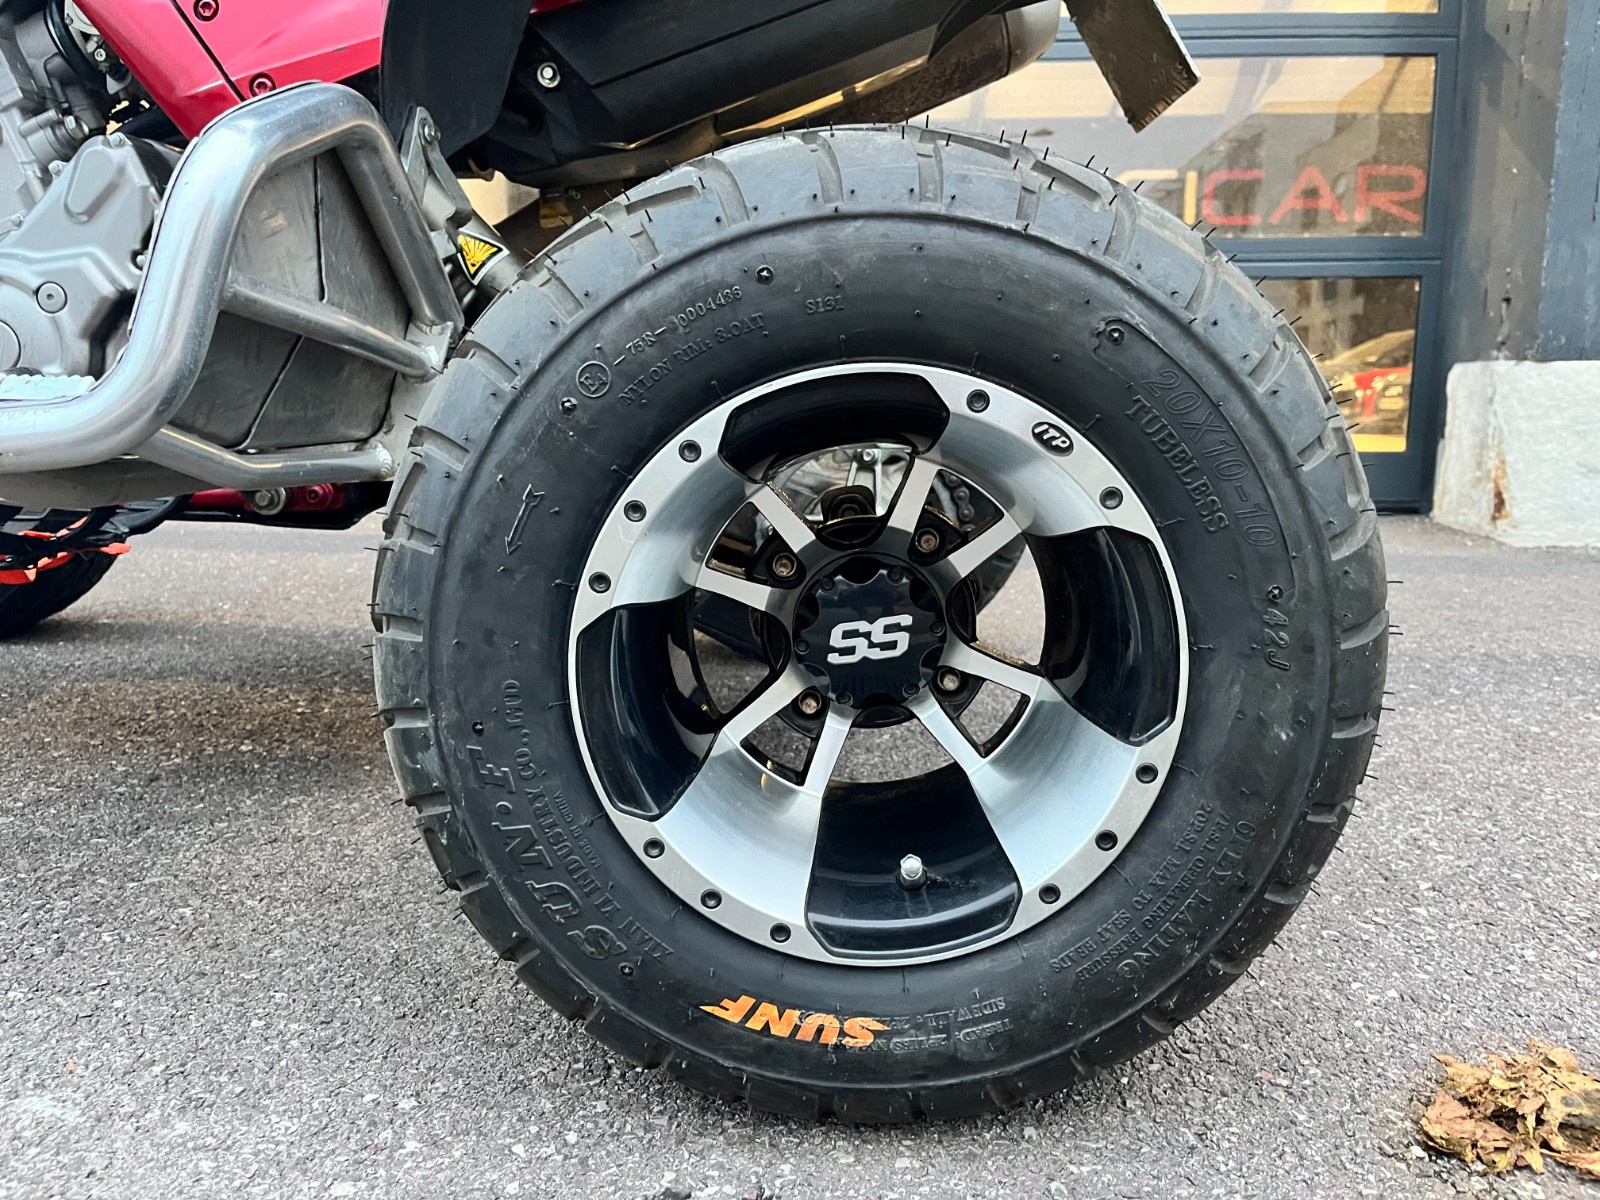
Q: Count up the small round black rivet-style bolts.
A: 11